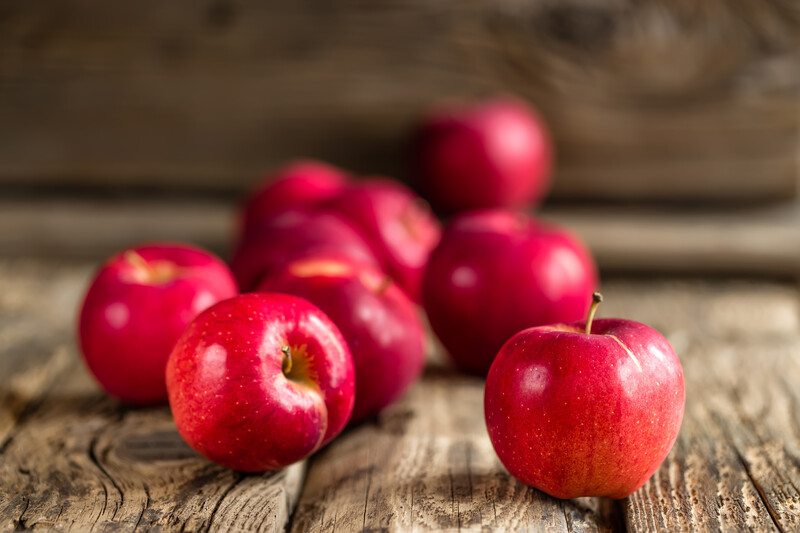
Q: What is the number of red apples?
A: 9